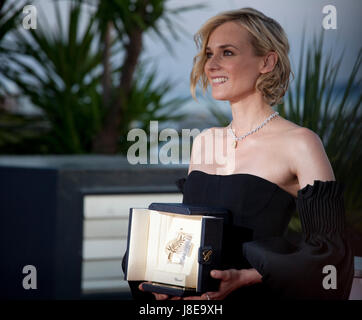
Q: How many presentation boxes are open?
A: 1